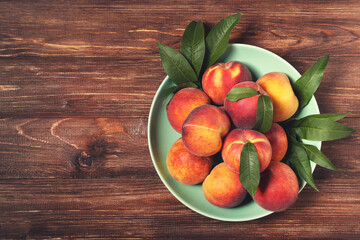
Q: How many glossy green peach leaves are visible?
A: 12